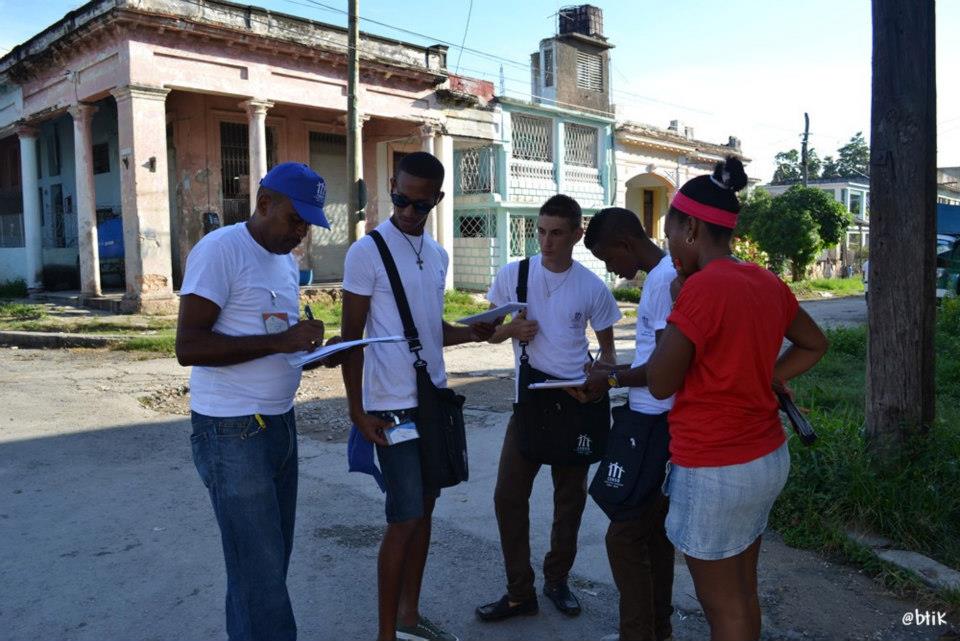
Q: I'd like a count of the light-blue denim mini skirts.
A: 1